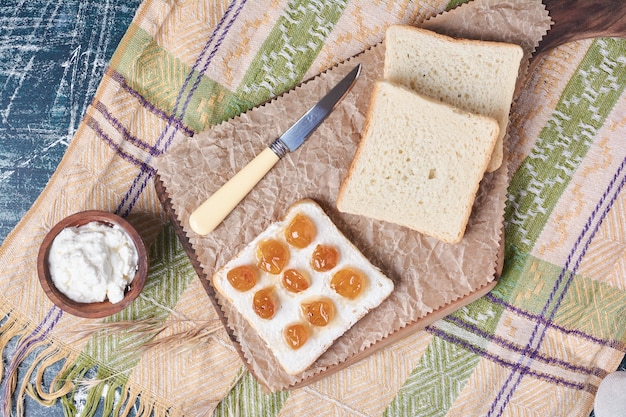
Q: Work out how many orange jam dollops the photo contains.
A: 9